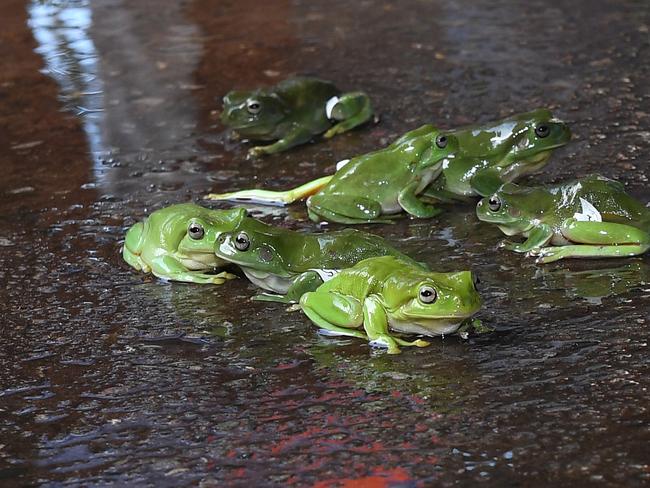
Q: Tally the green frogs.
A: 7